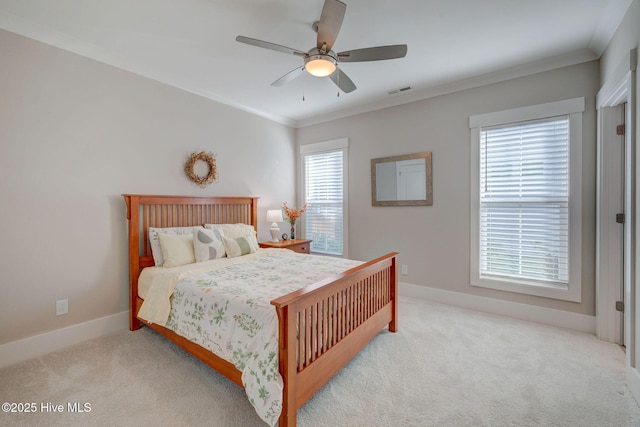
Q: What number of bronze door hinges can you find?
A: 3